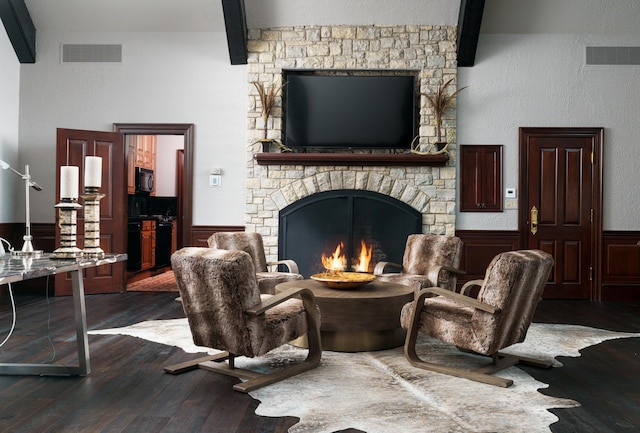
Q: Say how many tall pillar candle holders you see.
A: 2